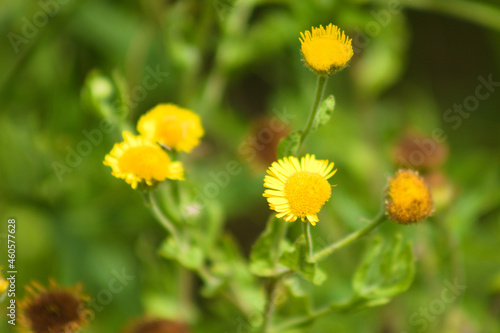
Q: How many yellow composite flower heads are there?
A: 5